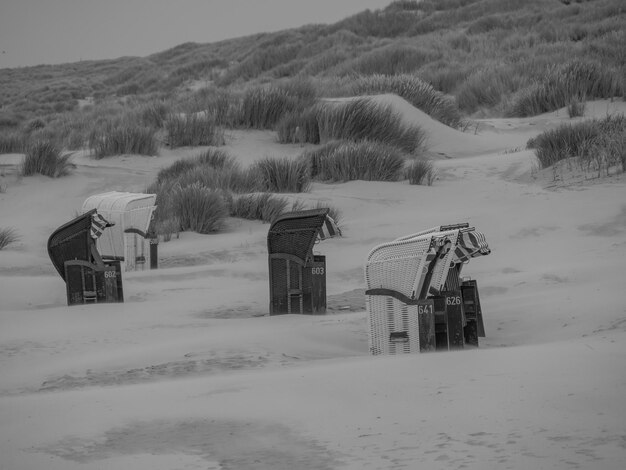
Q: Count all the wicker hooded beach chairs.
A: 5